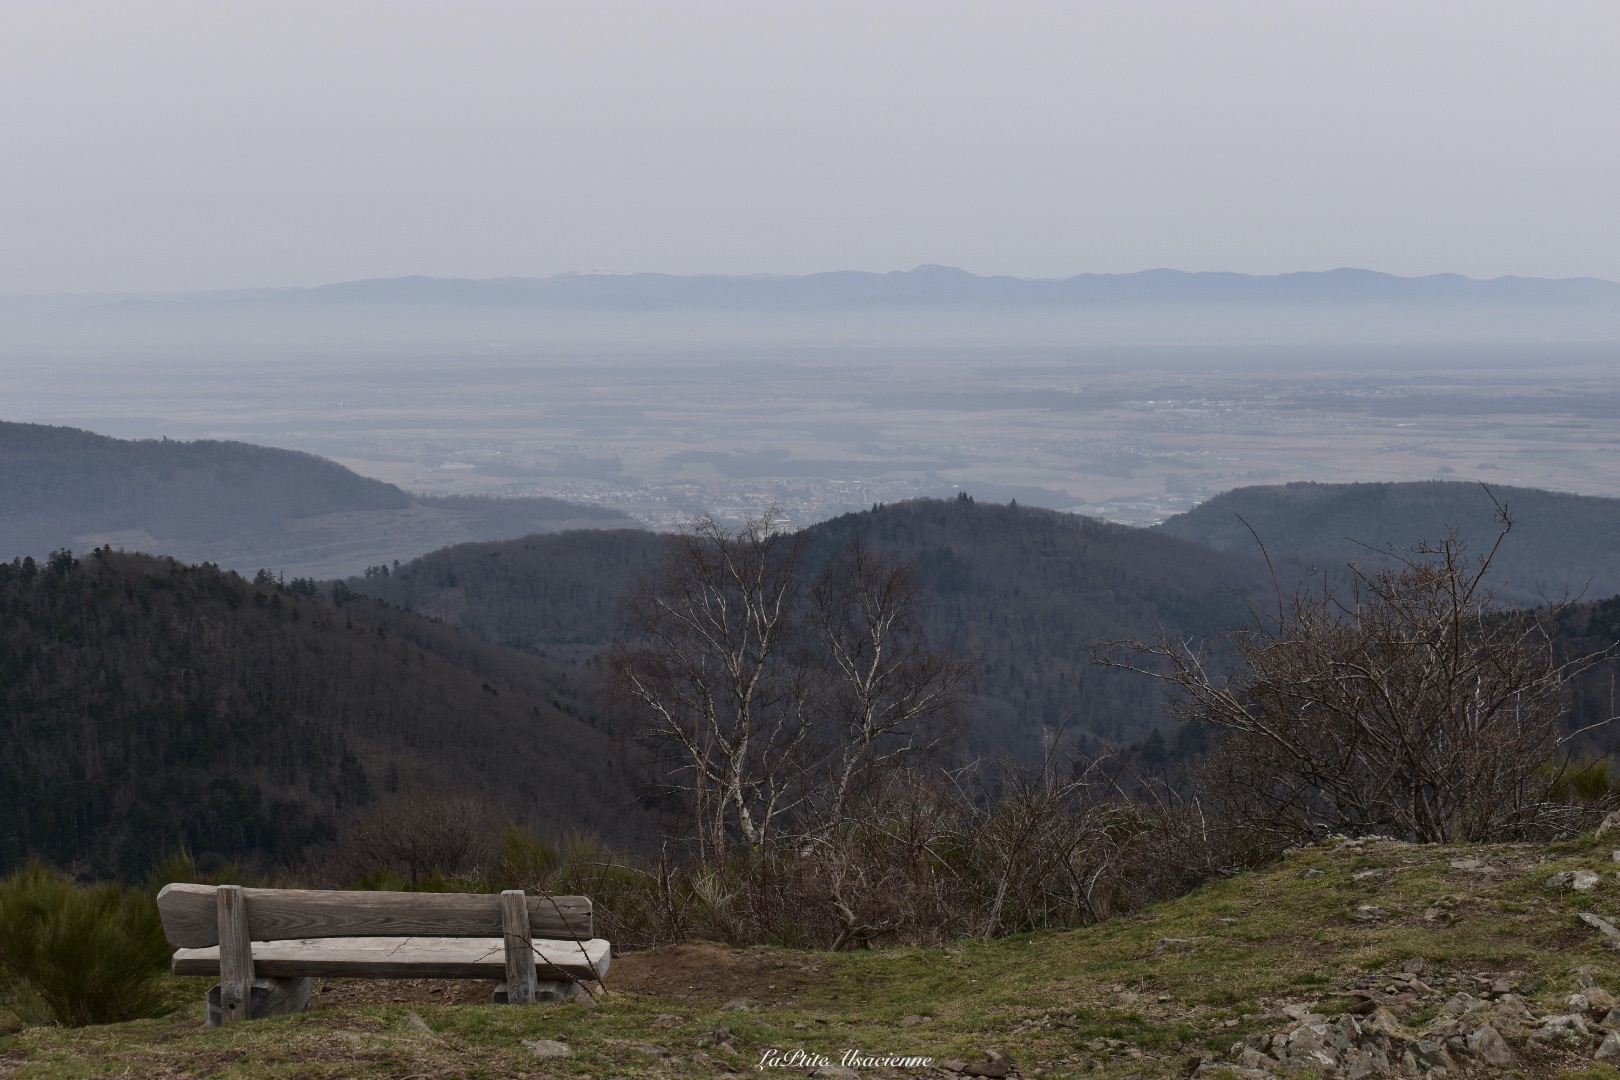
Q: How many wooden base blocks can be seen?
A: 2